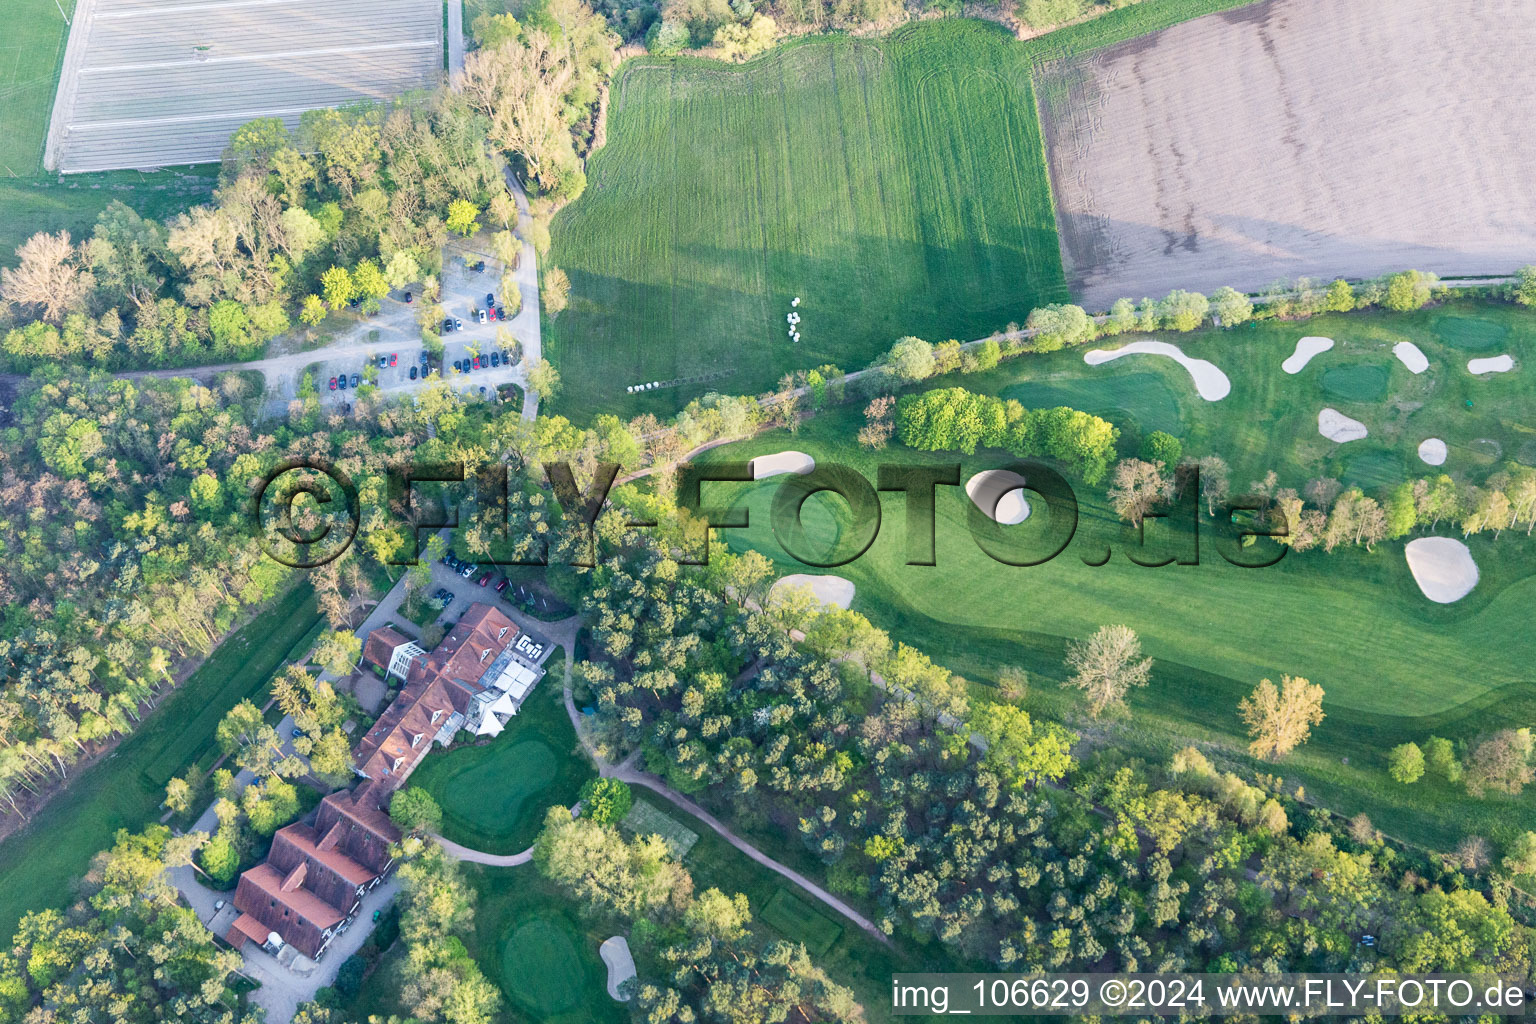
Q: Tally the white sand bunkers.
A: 11